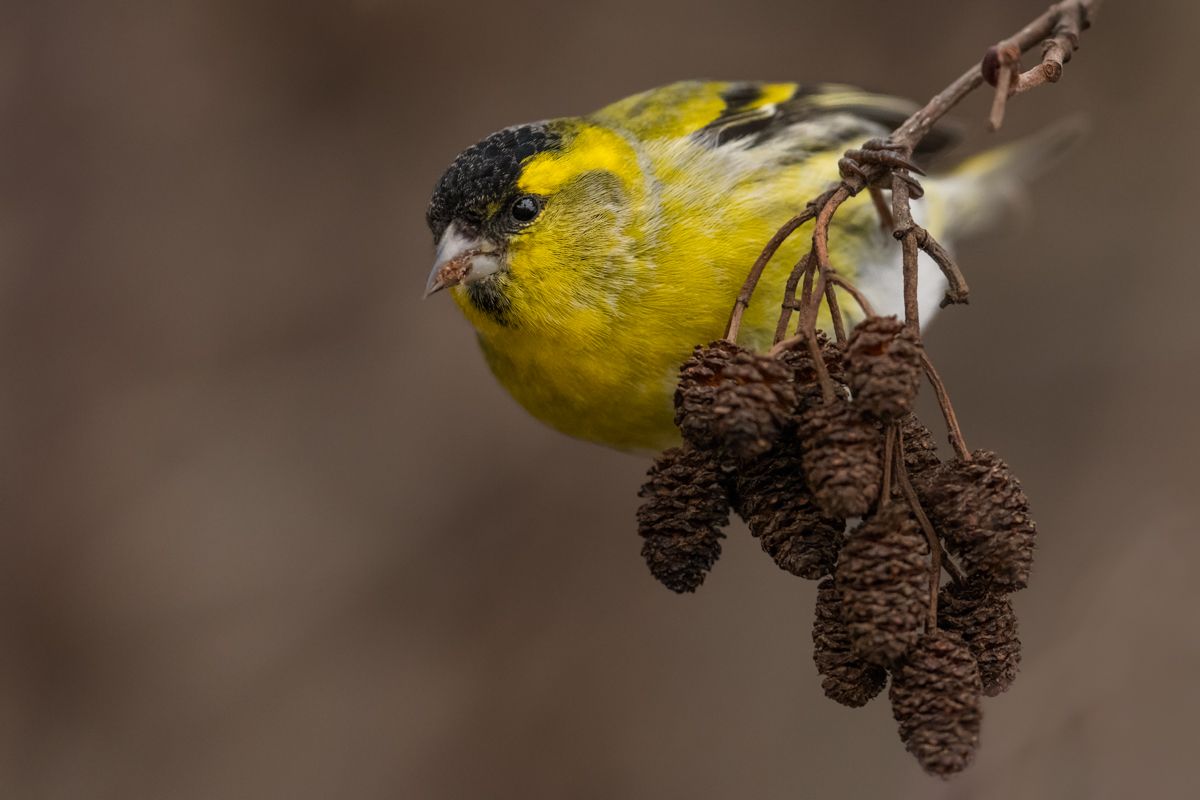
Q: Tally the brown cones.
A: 13